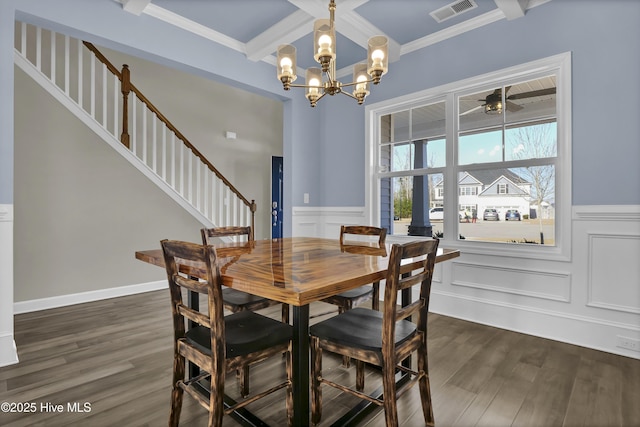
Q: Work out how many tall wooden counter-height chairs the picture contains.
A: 4